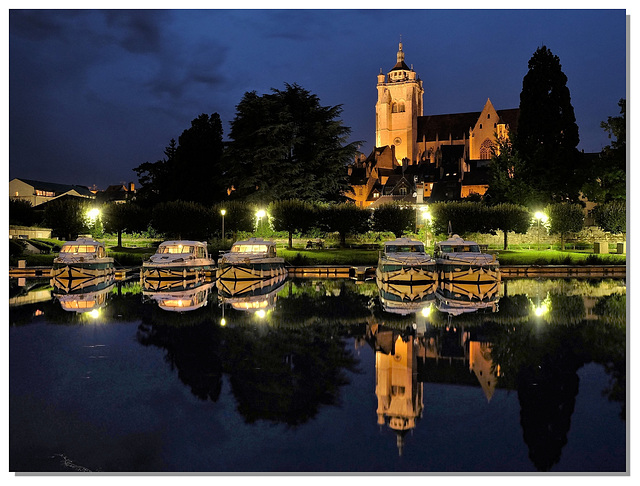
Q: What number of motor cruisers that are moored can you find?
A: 5